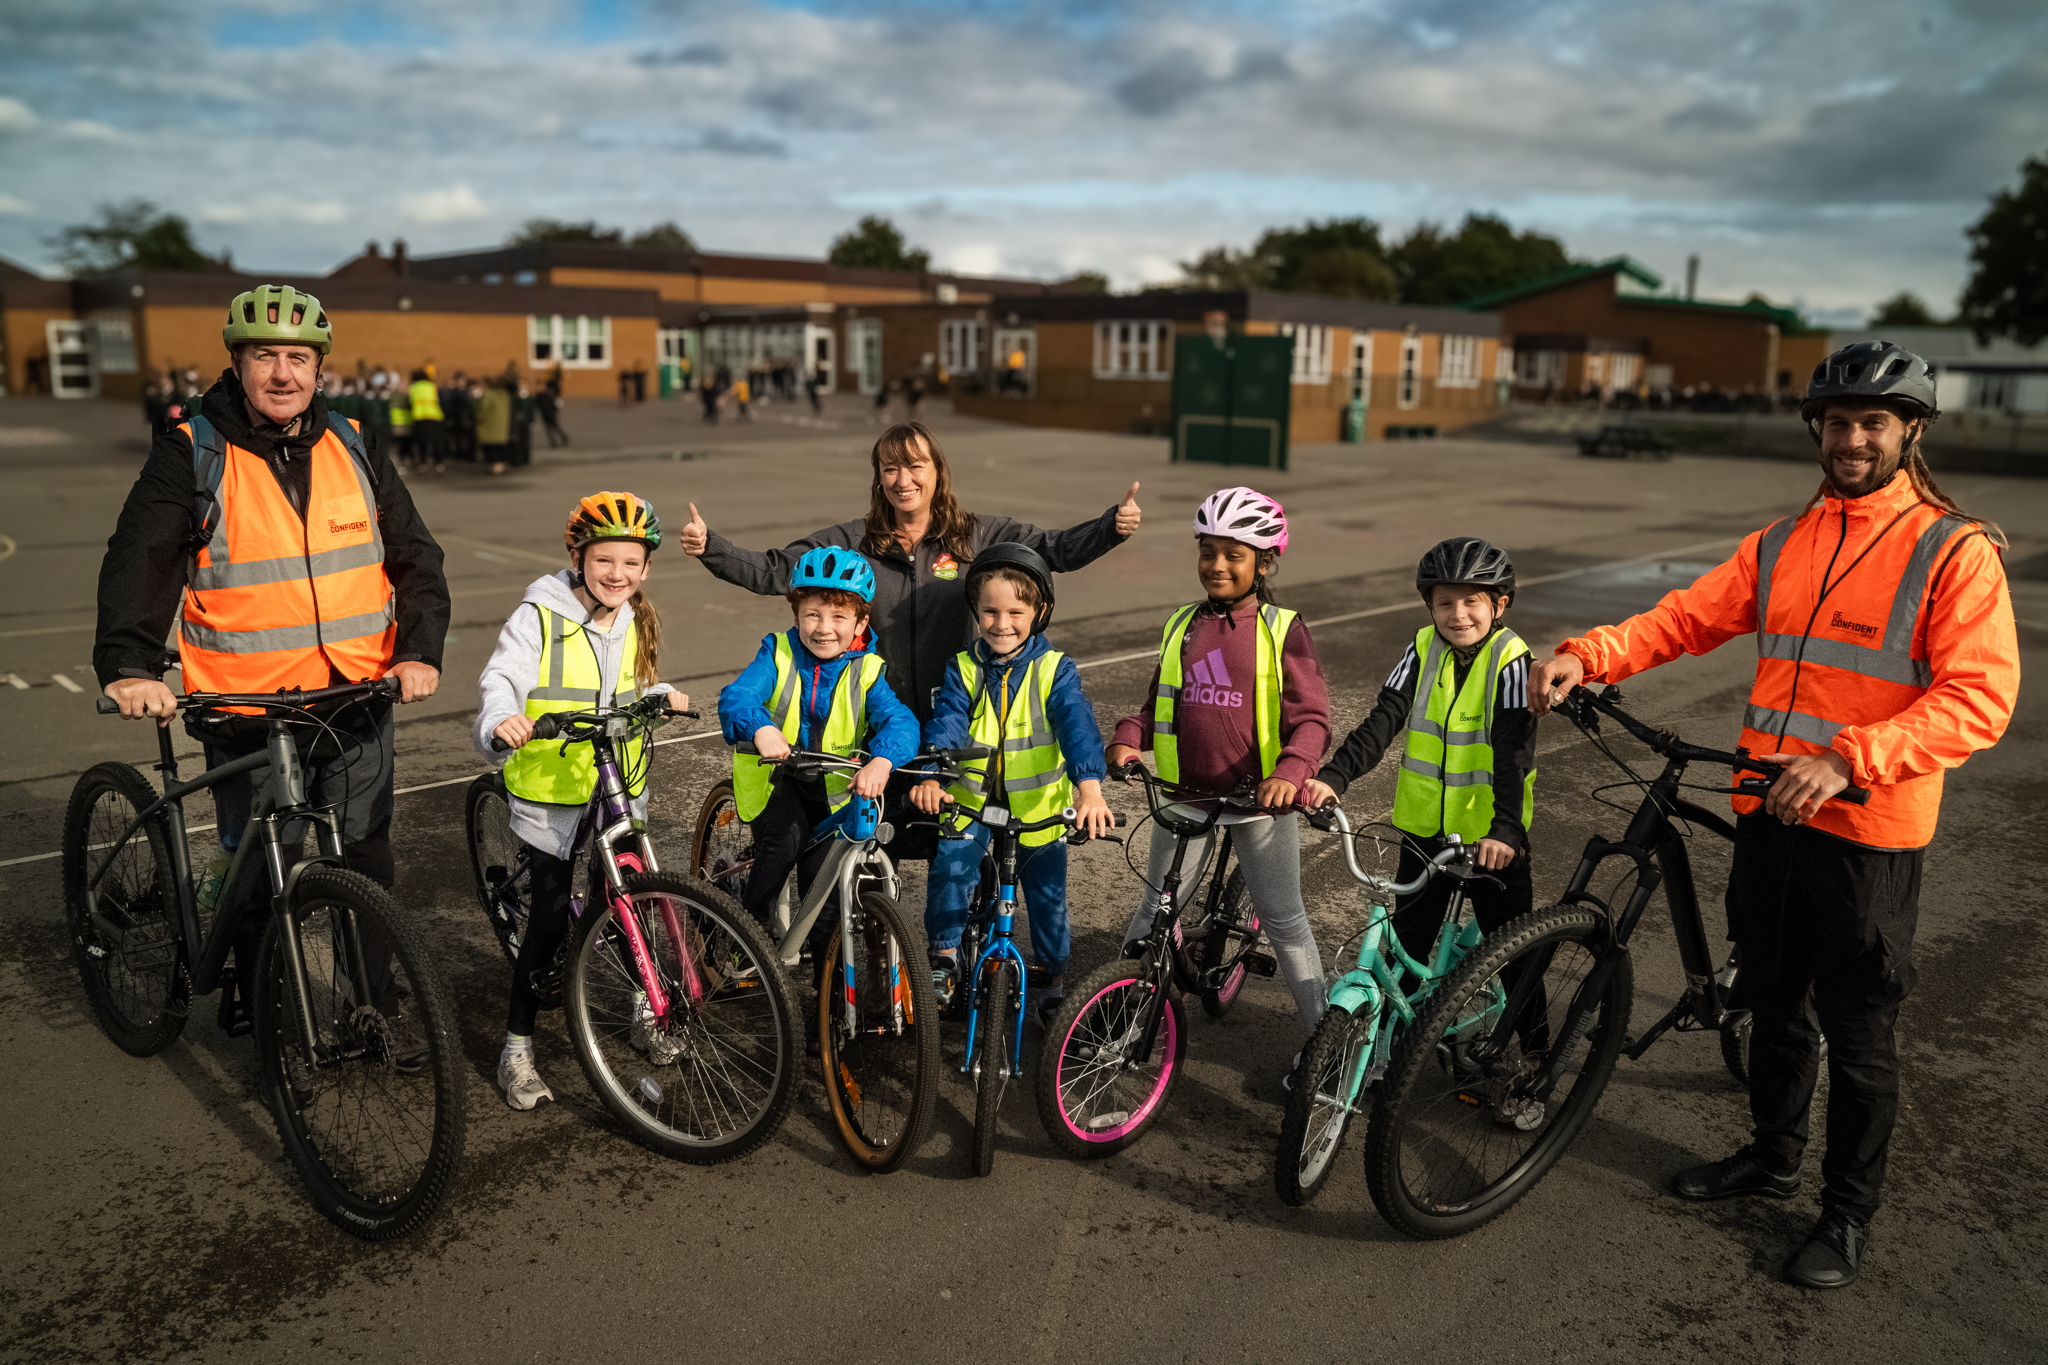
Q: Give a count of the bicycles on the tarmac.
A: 7